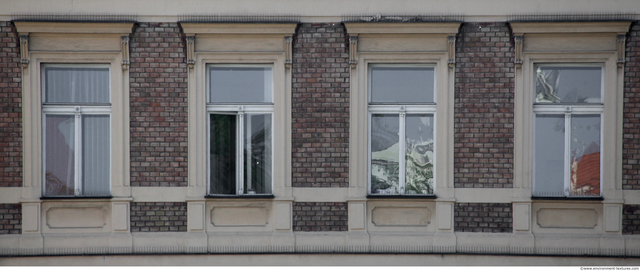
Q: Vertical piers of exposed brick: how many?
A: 5